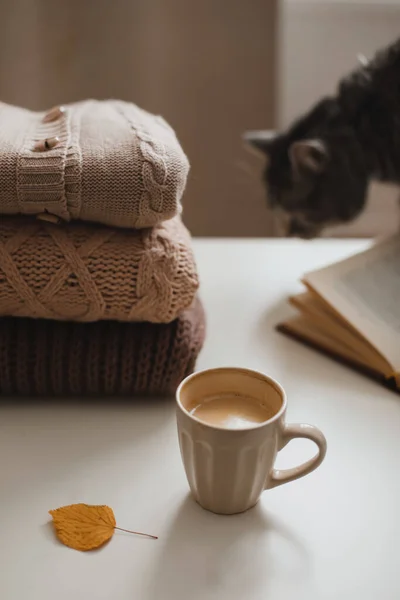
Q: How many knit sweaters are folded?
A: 3